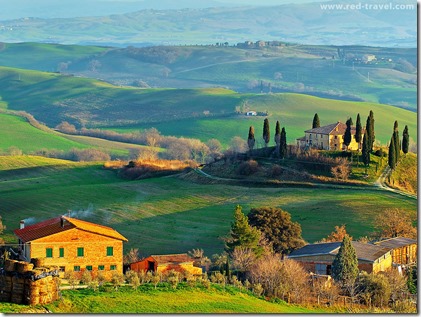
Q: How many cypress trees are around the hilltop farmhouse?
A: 13